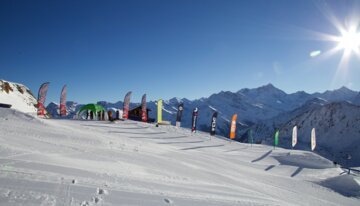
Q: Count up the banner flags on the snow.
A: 13